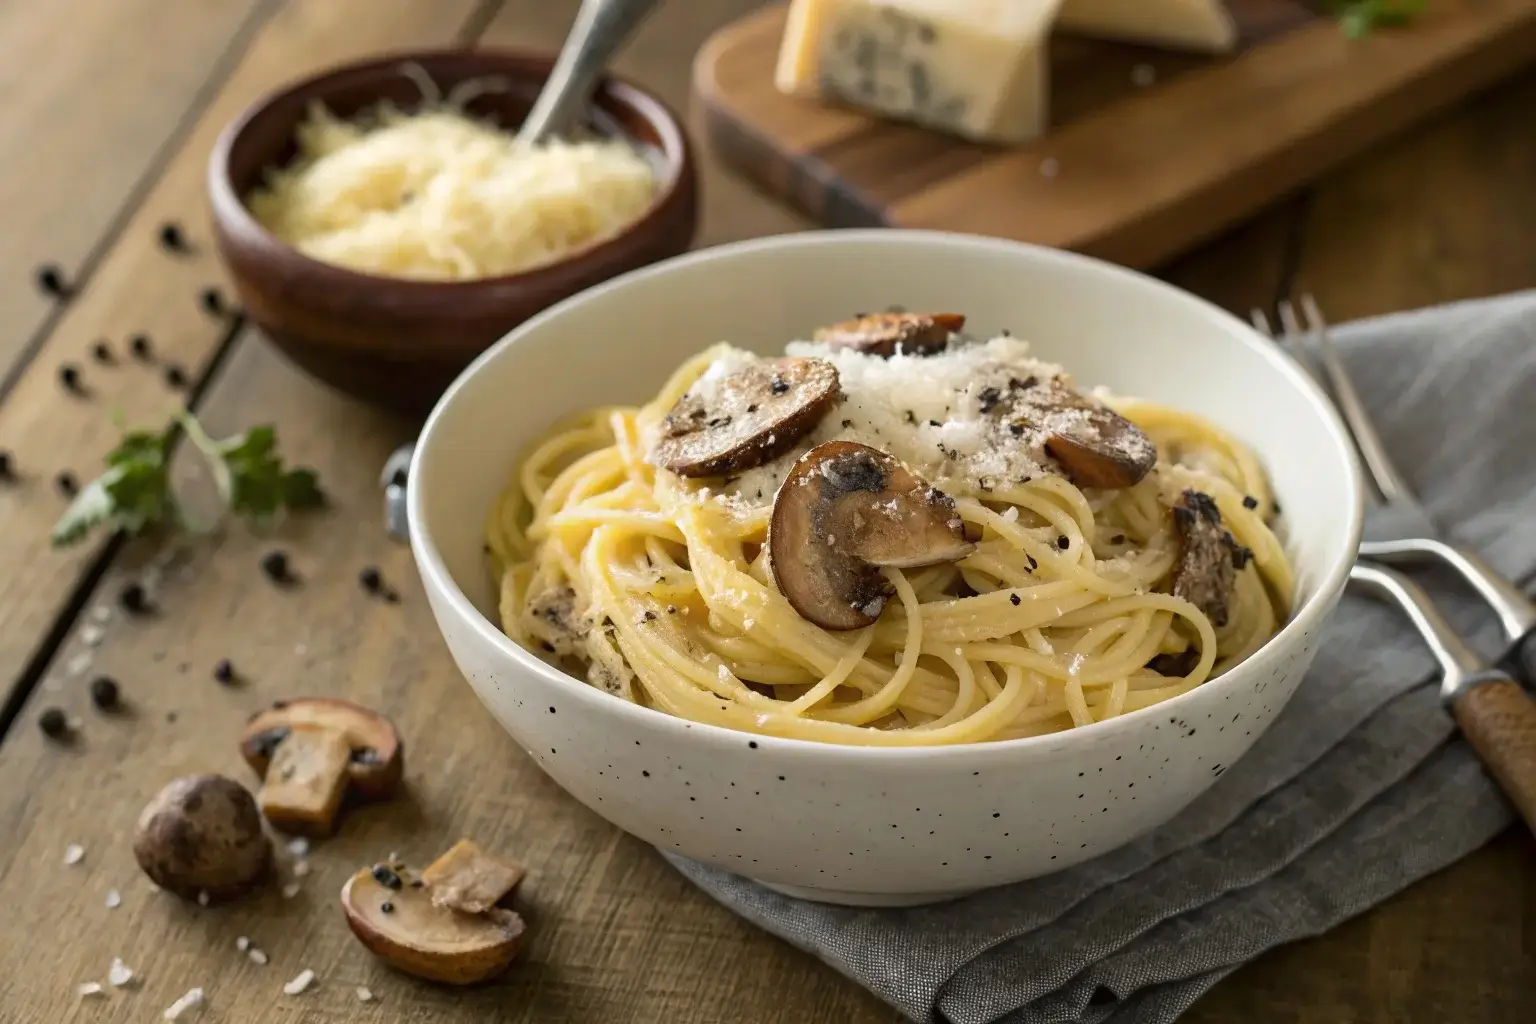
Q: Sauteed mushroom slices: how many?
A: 5